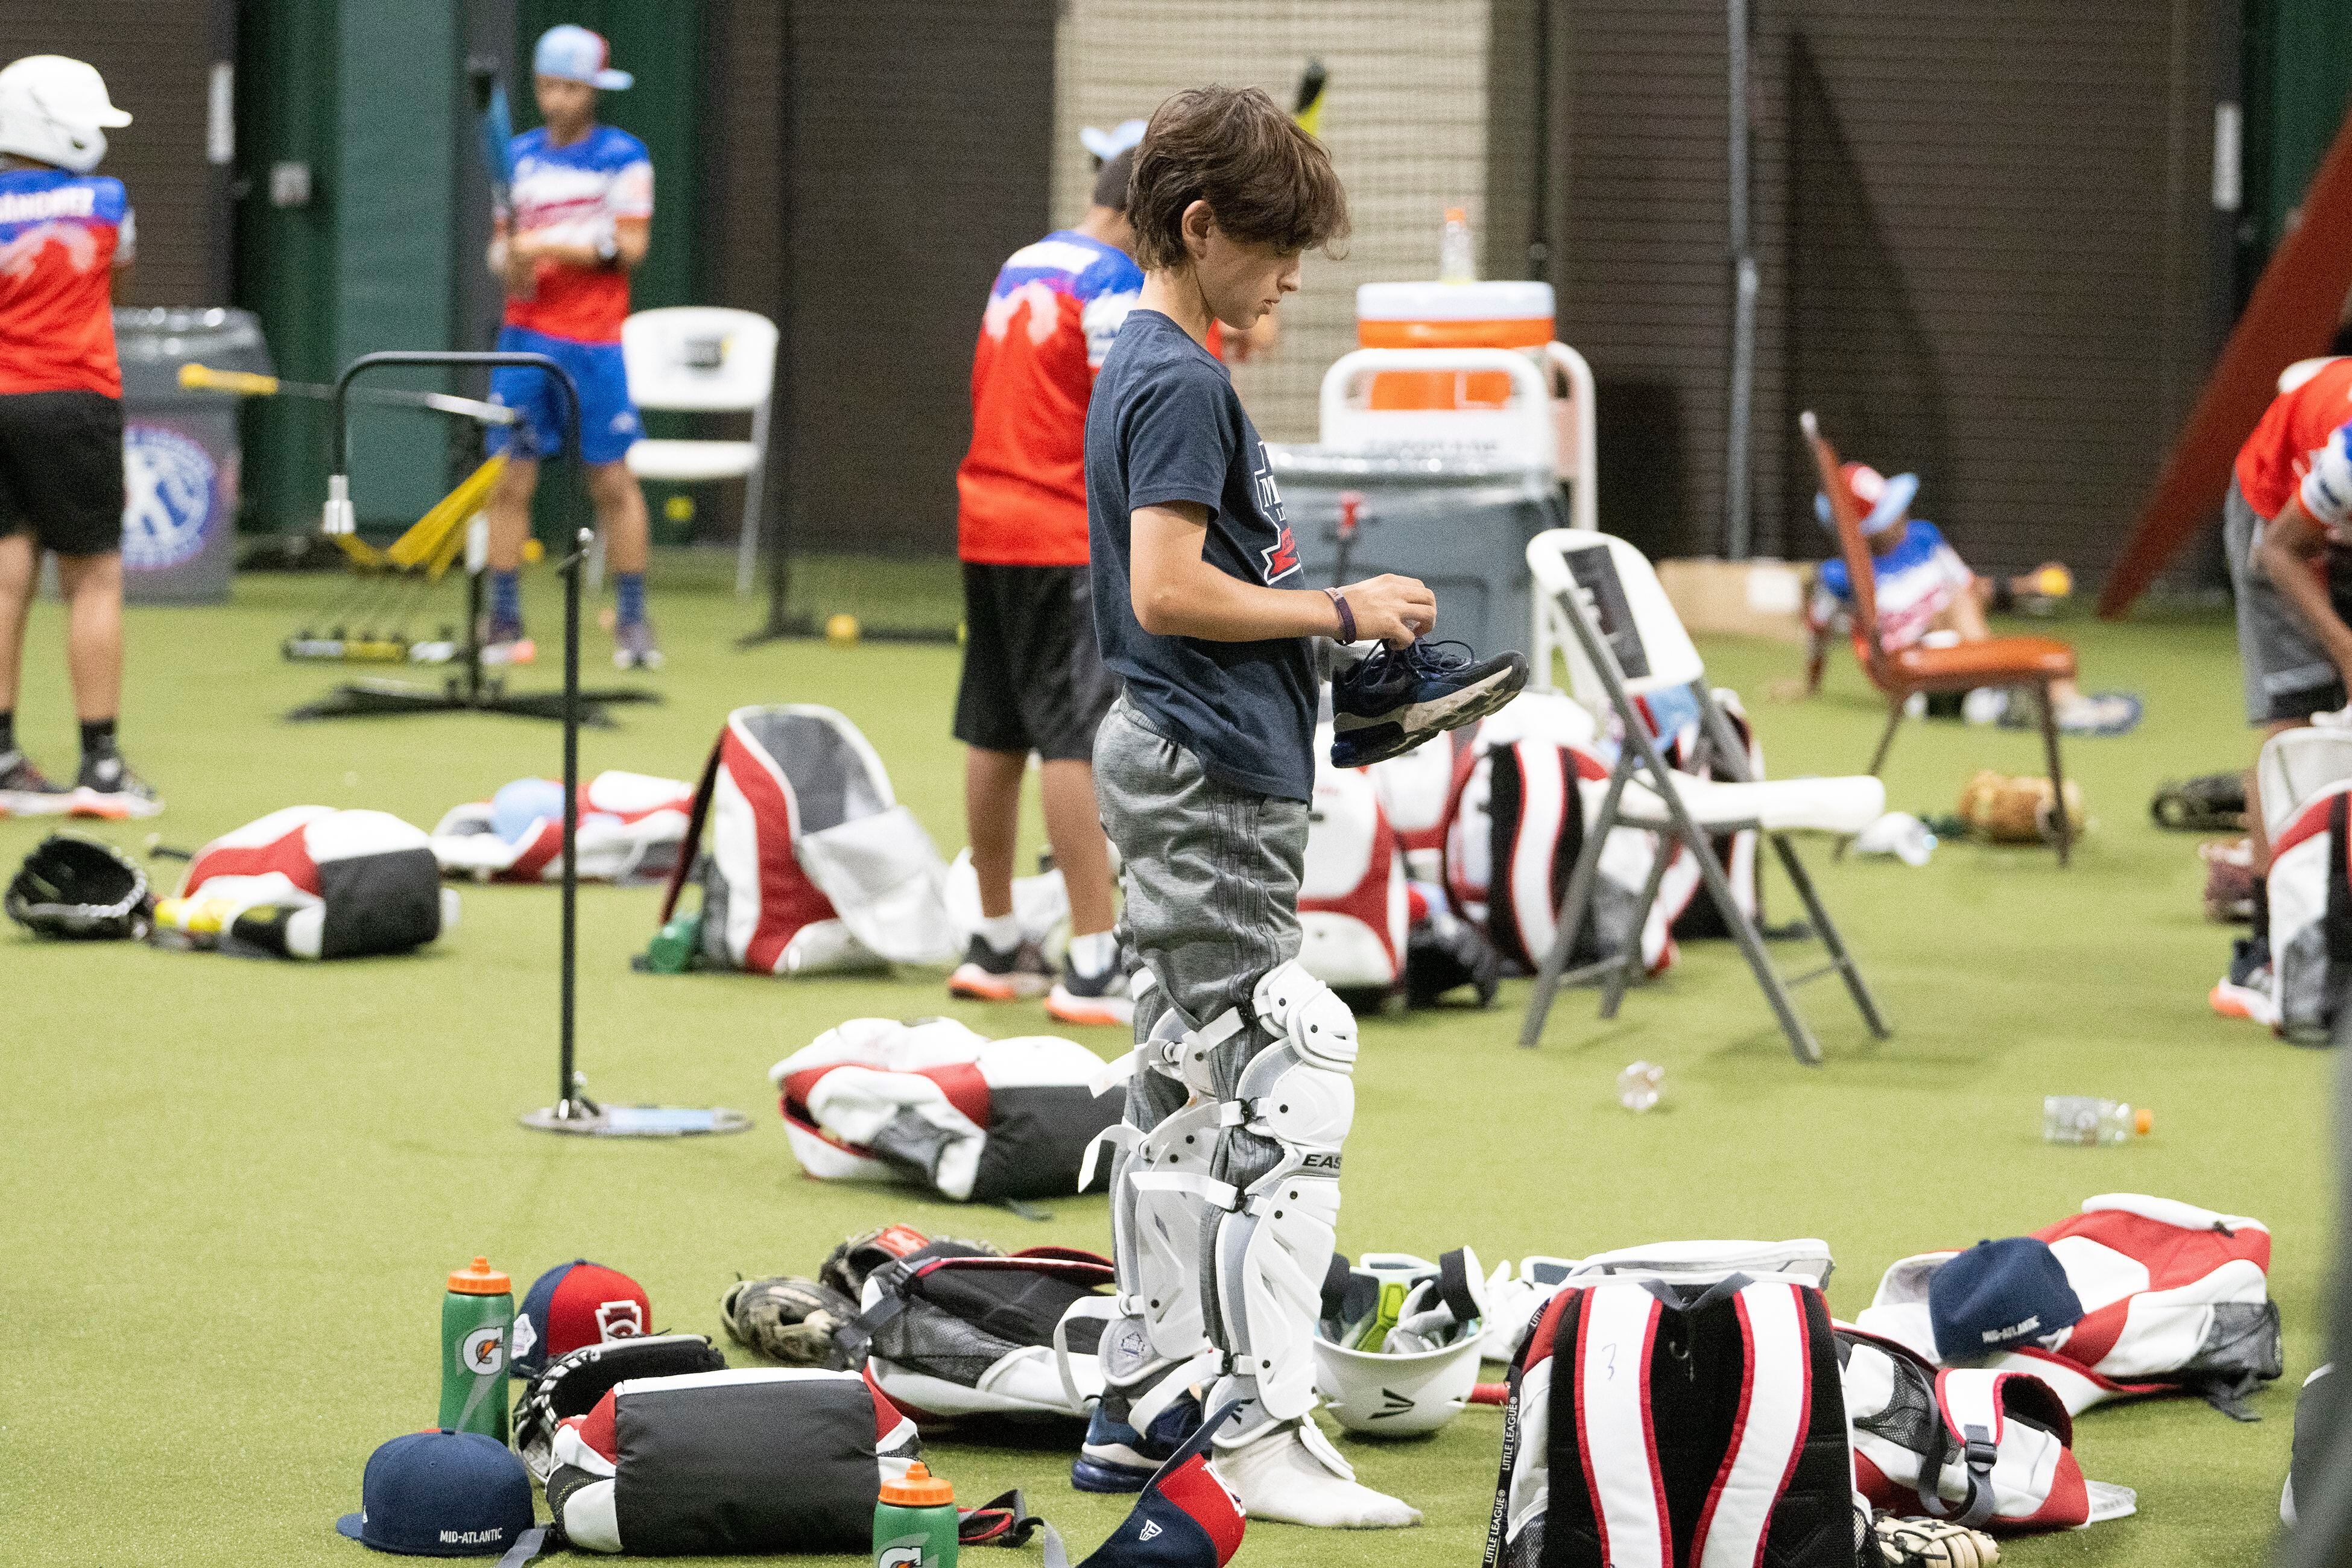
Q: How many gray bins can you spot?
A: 2